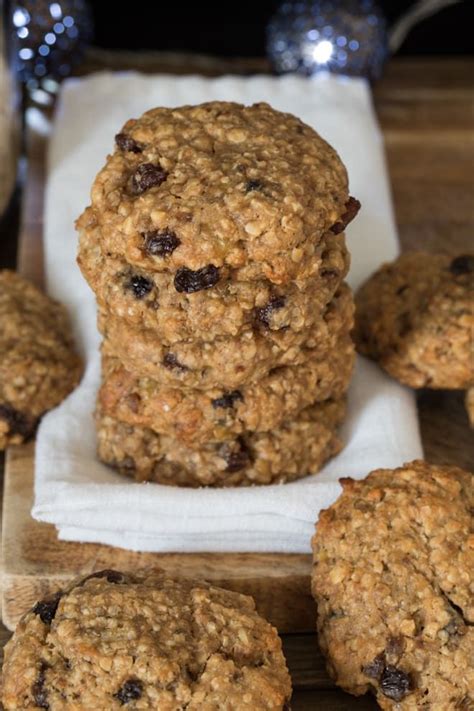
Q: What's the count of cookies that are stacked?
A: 5